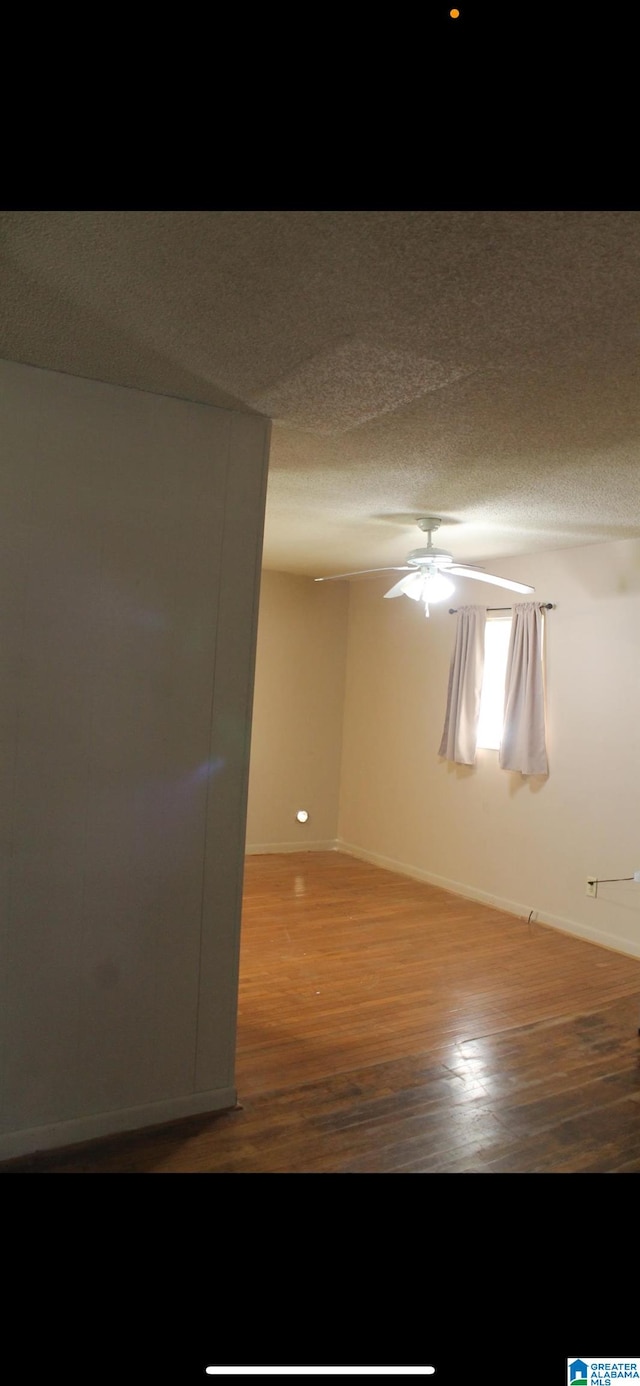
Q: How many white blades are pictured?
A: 4